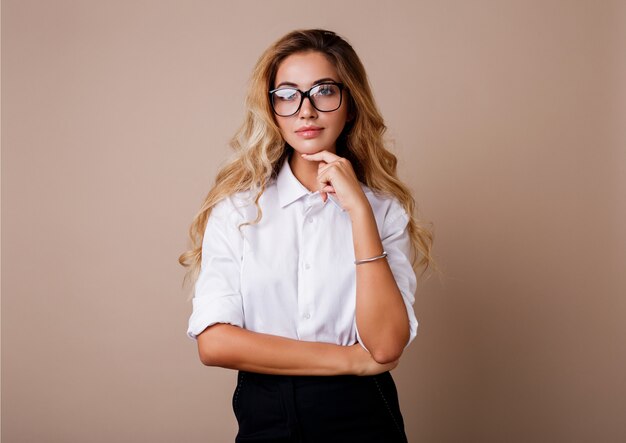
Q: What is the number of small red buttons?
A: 0